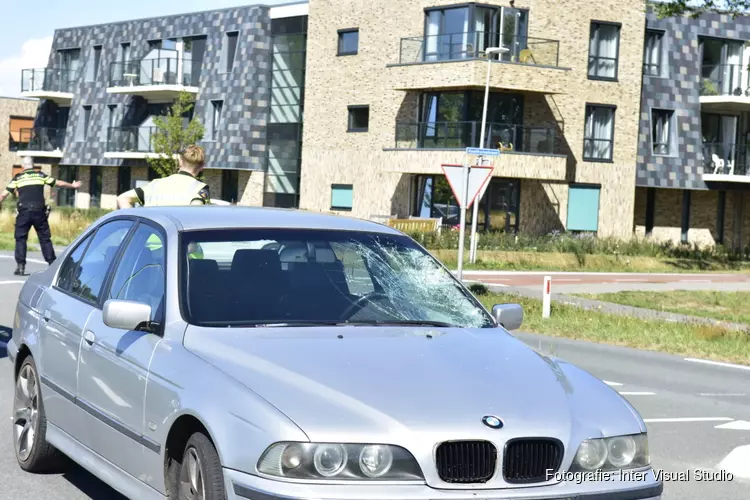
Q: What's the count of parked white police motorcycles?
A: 0